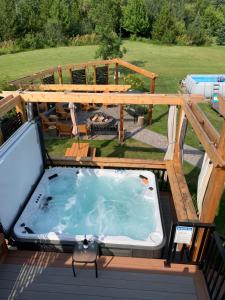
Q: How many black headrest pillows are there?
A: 3